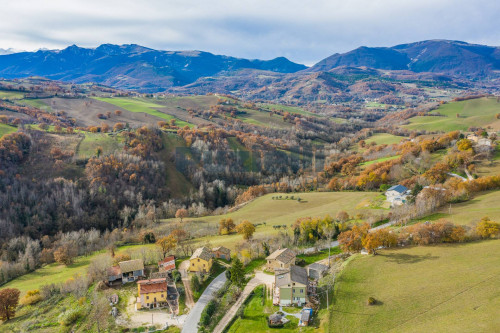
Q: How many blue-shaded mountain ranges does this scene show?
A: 2